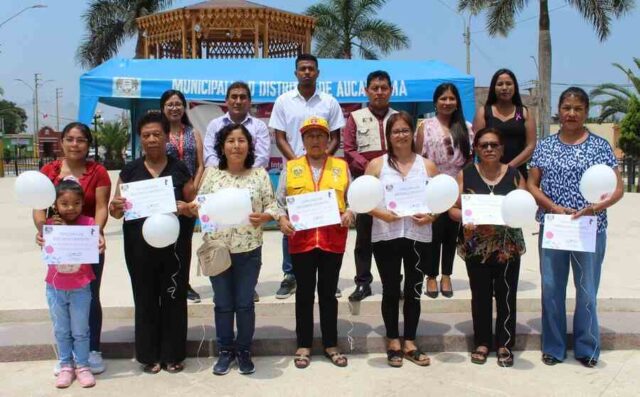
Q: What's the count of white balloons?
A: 7